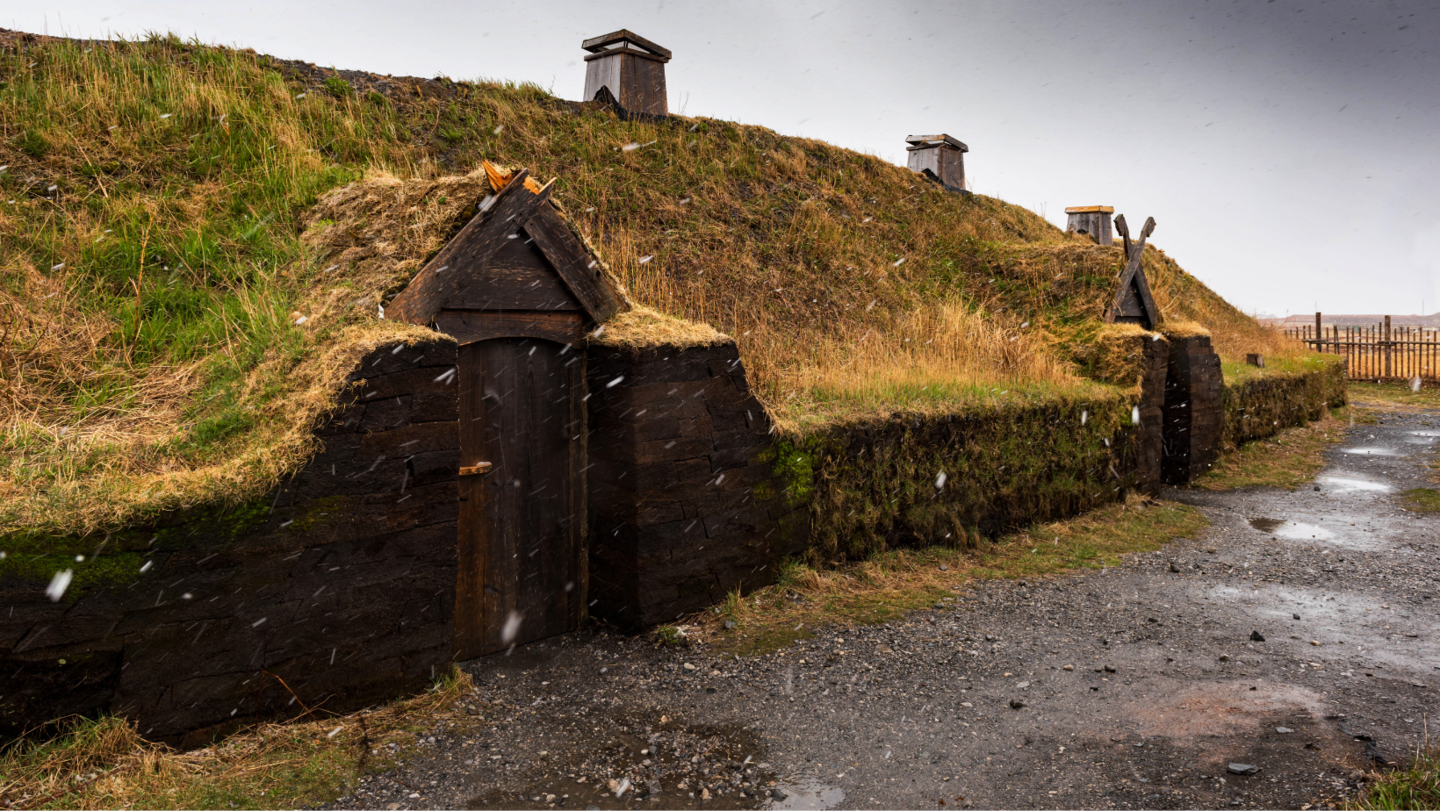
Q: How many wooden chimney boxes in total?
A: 3